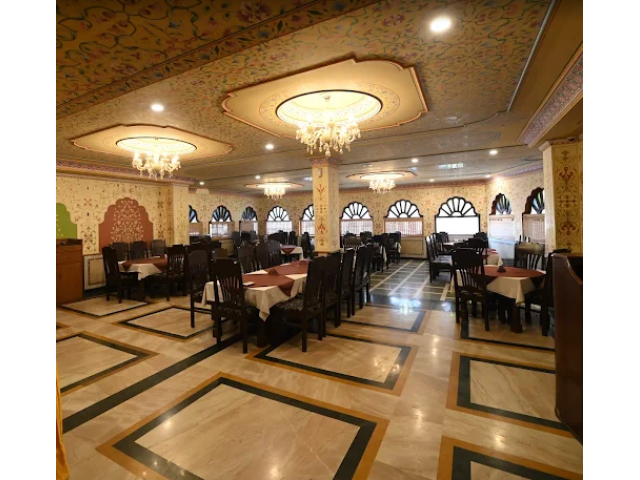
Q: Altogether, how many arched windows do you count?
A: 10